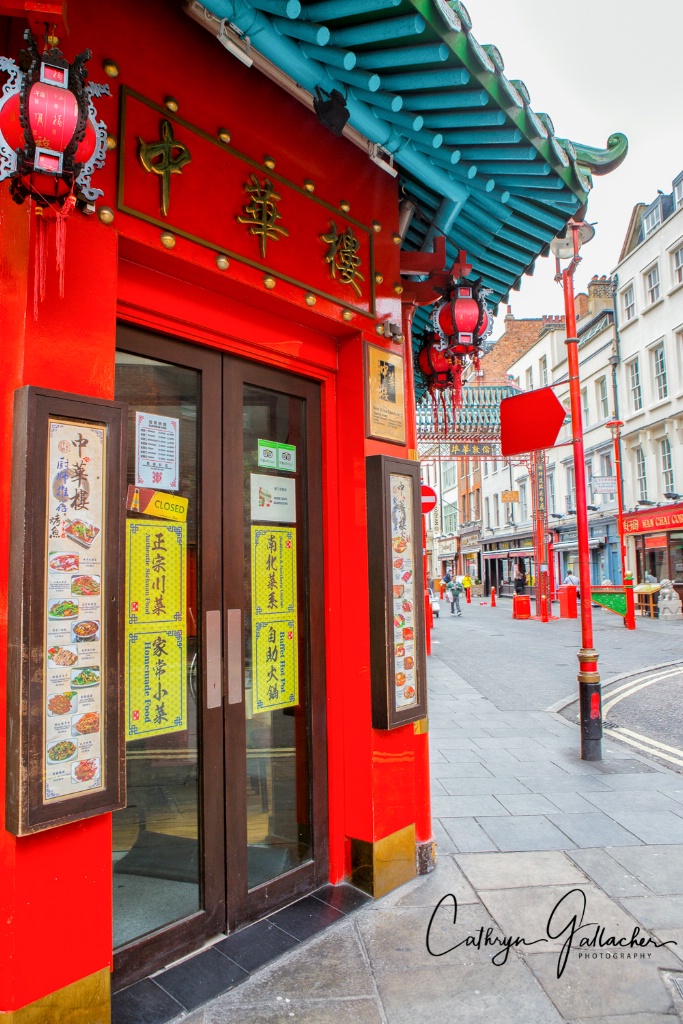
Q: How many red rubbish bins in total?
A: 2